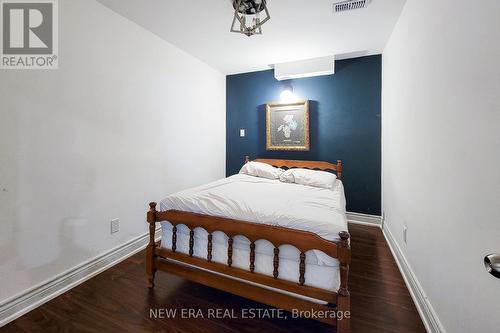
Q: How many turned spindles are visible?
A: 7